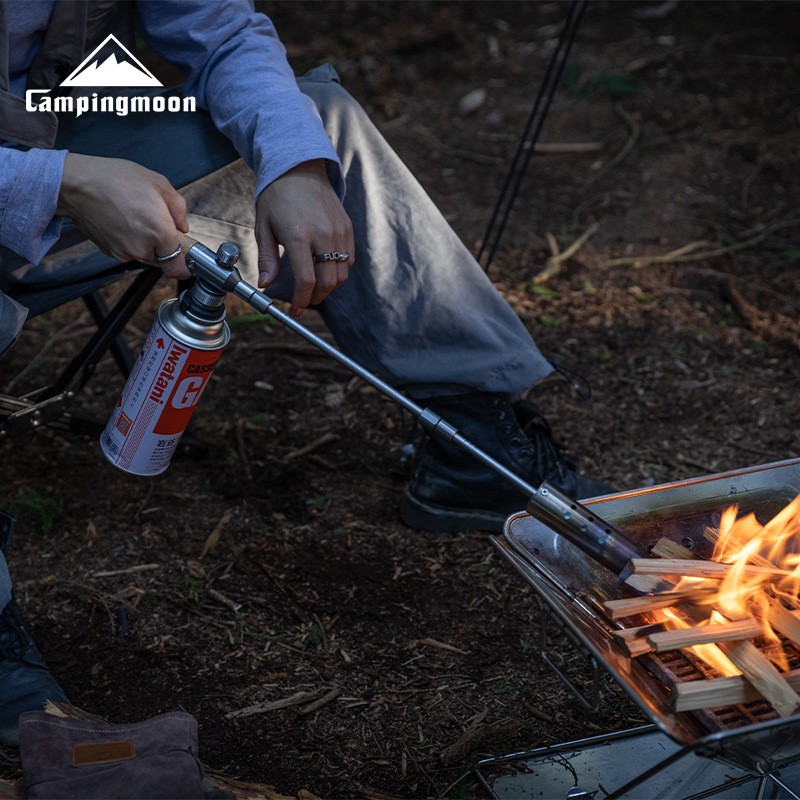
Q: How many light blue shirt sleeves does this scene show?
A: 2